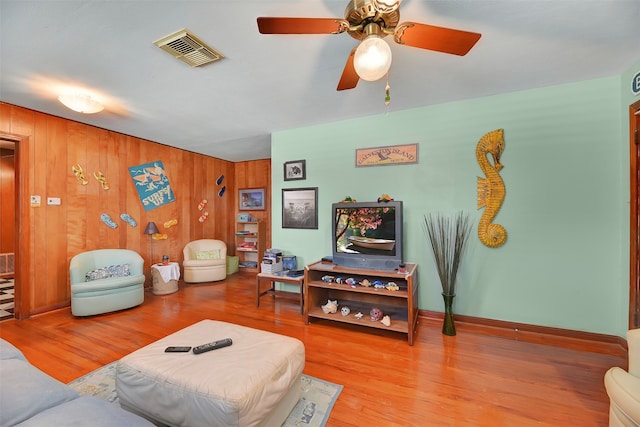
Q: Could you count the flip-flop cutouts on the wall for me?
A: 10